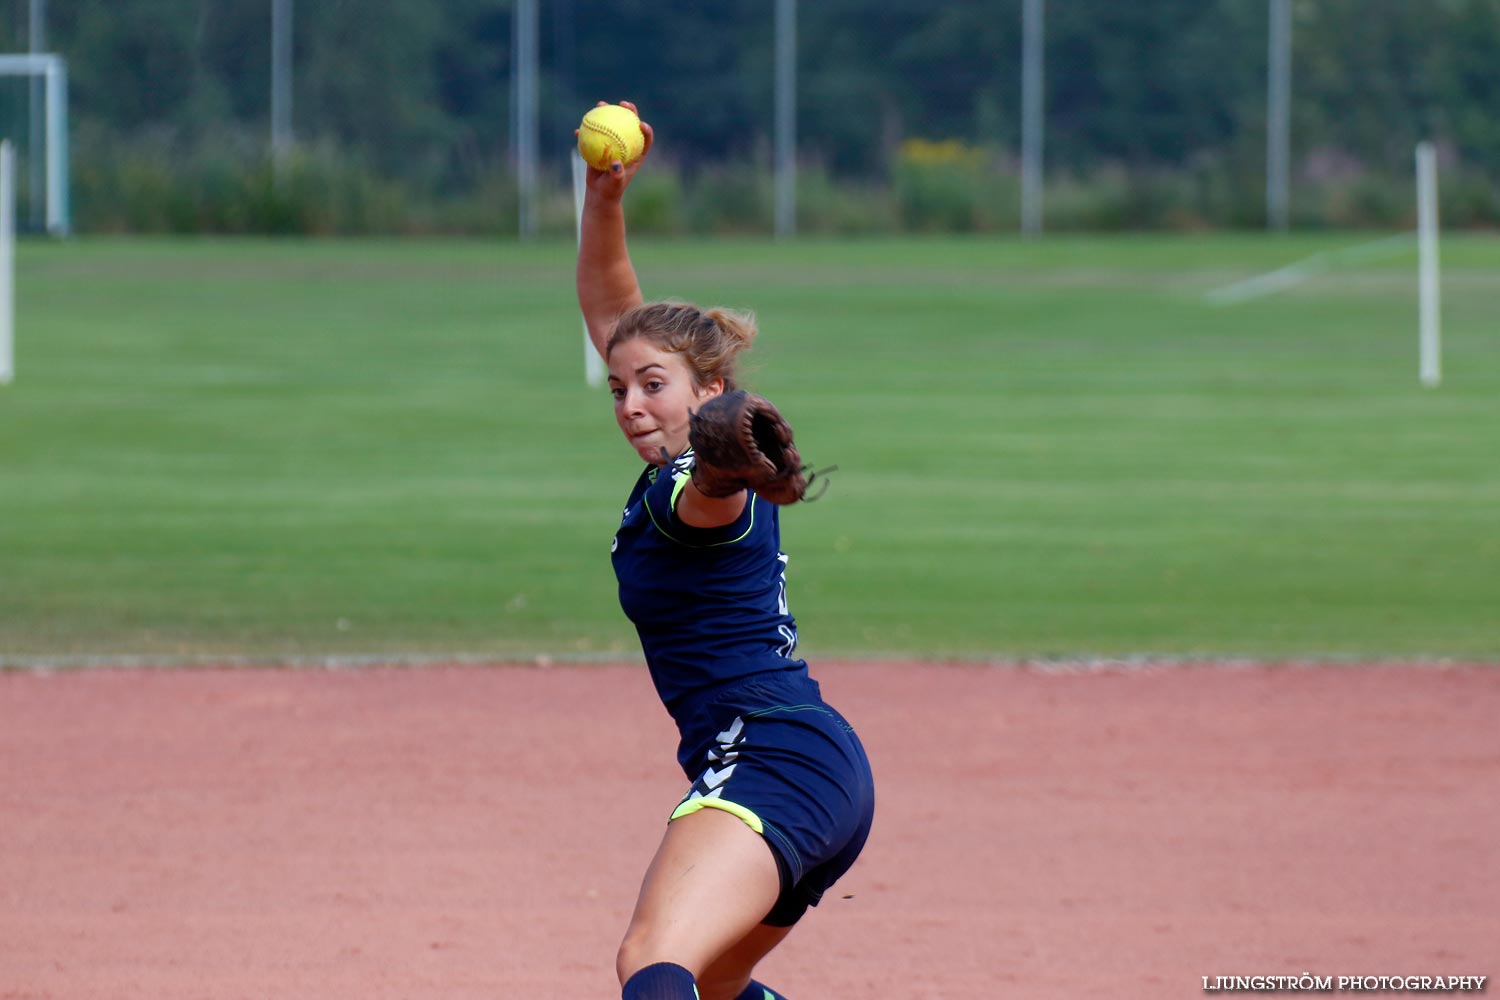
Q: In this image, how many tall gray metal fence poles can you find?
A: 6